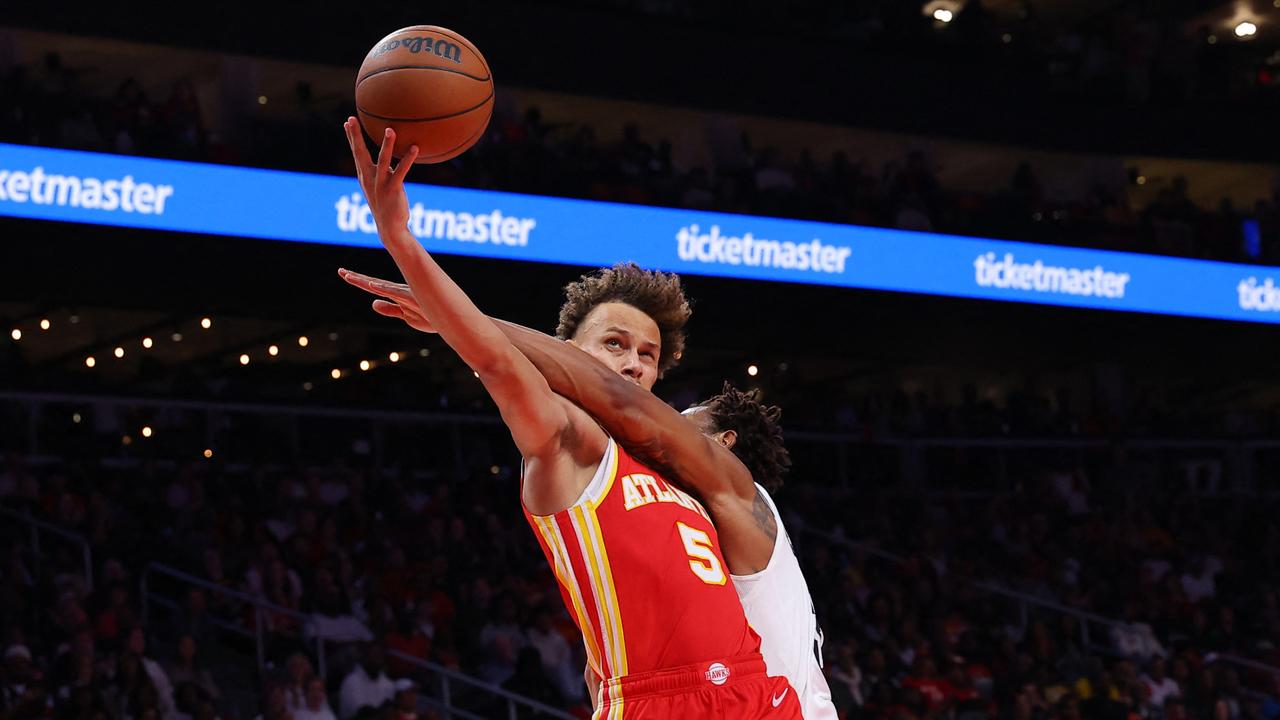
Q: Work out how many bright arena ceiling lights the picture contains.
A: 2